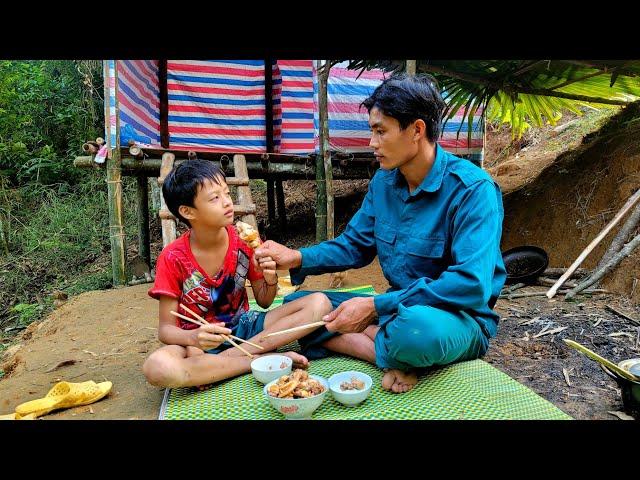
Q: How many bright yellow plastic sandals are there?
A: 2